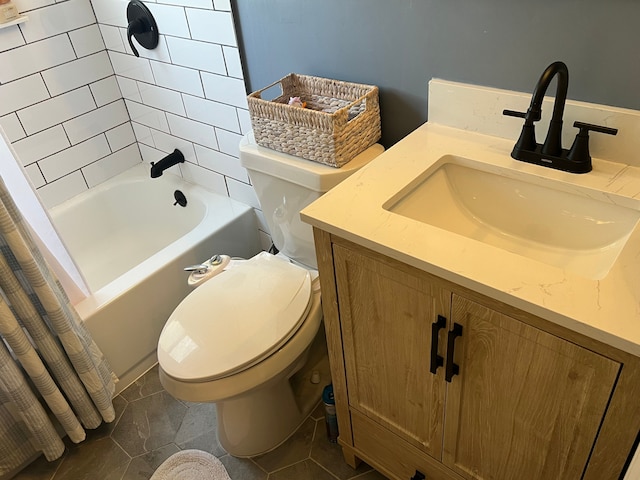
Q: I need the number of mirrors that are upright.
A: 0